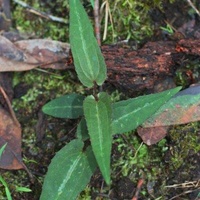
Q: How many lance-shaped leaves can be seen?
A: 5